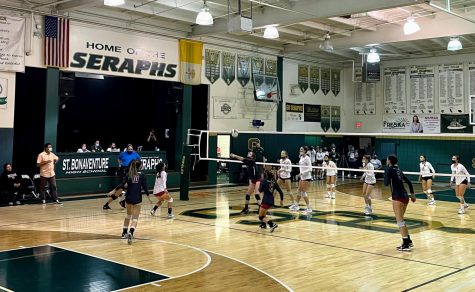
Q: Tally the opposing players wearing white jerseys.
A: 6